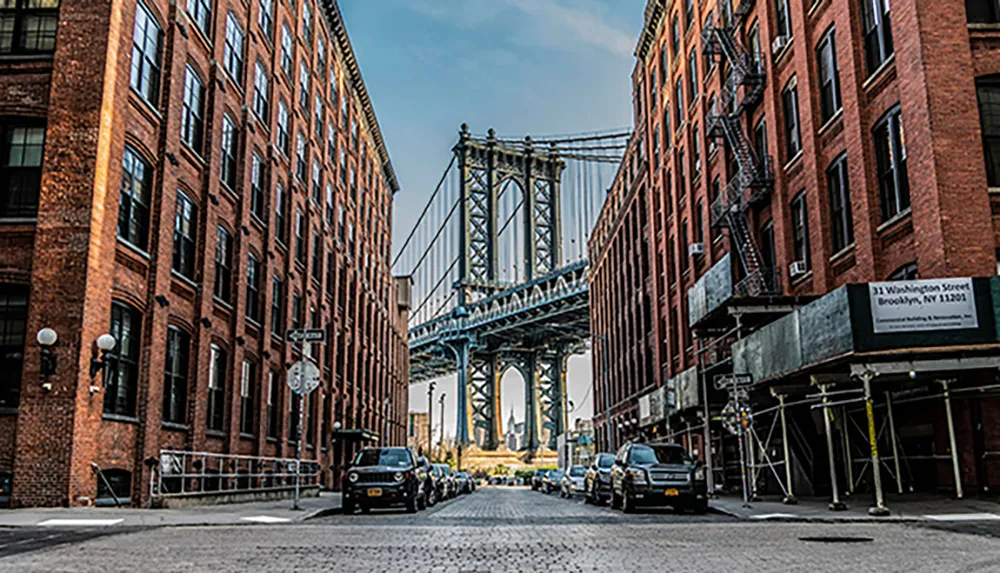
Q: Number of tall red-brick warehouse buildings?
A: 2